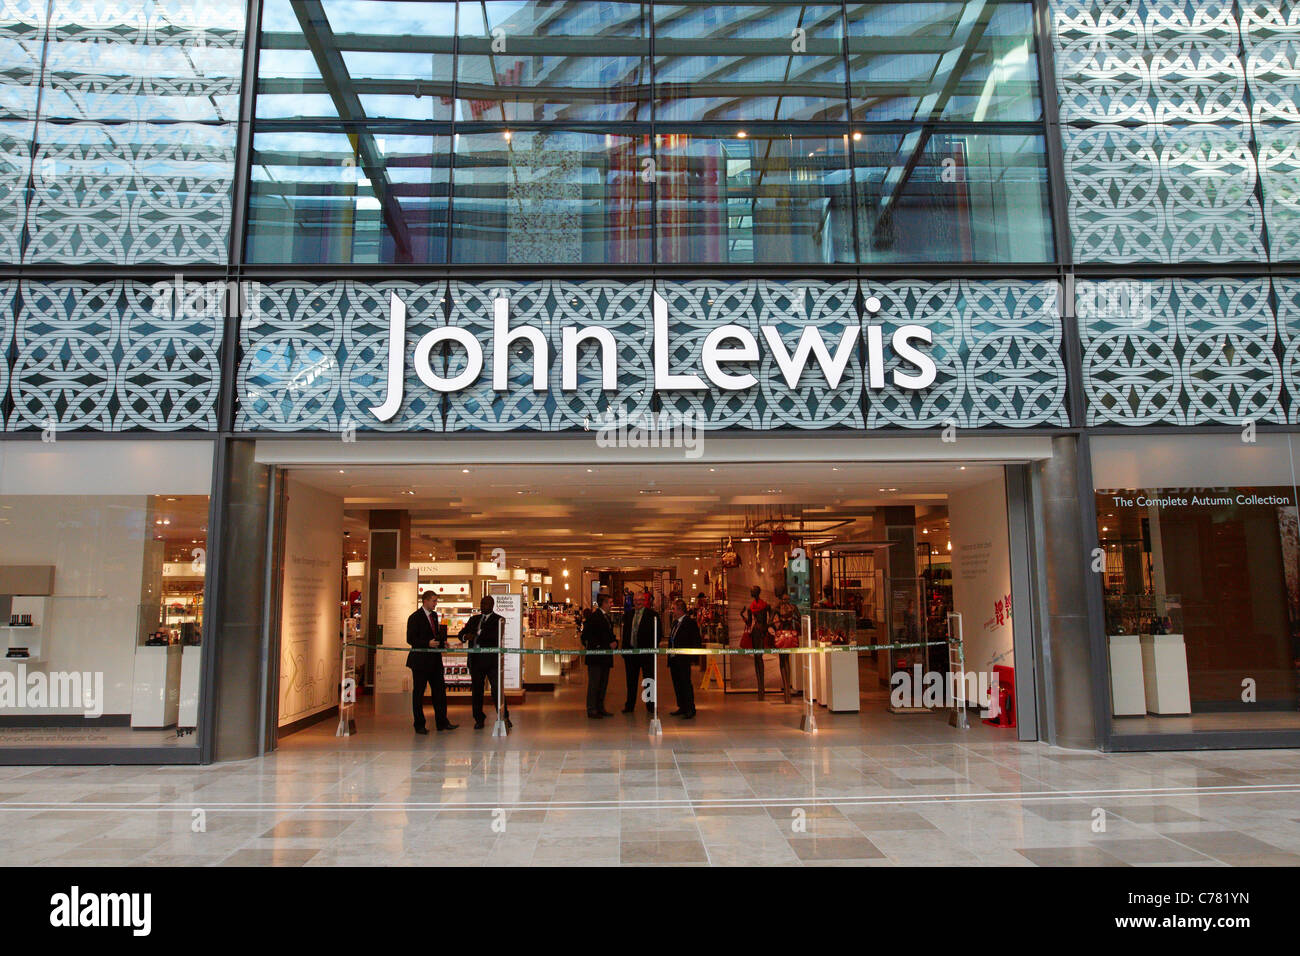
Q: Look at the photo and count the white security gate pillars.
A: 5